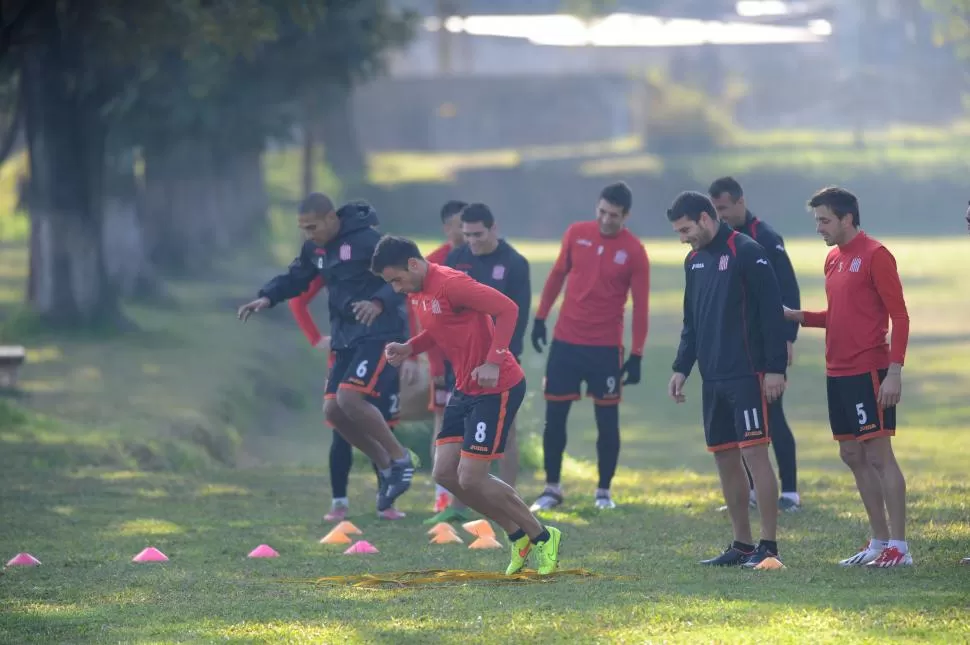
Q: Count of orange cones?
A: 7